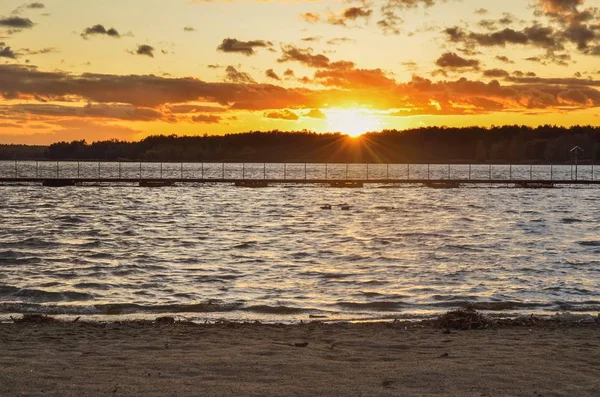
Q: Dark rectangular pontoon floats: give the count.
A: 6